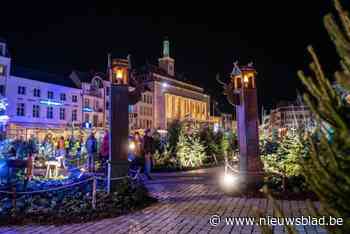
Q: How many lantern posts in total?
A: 2